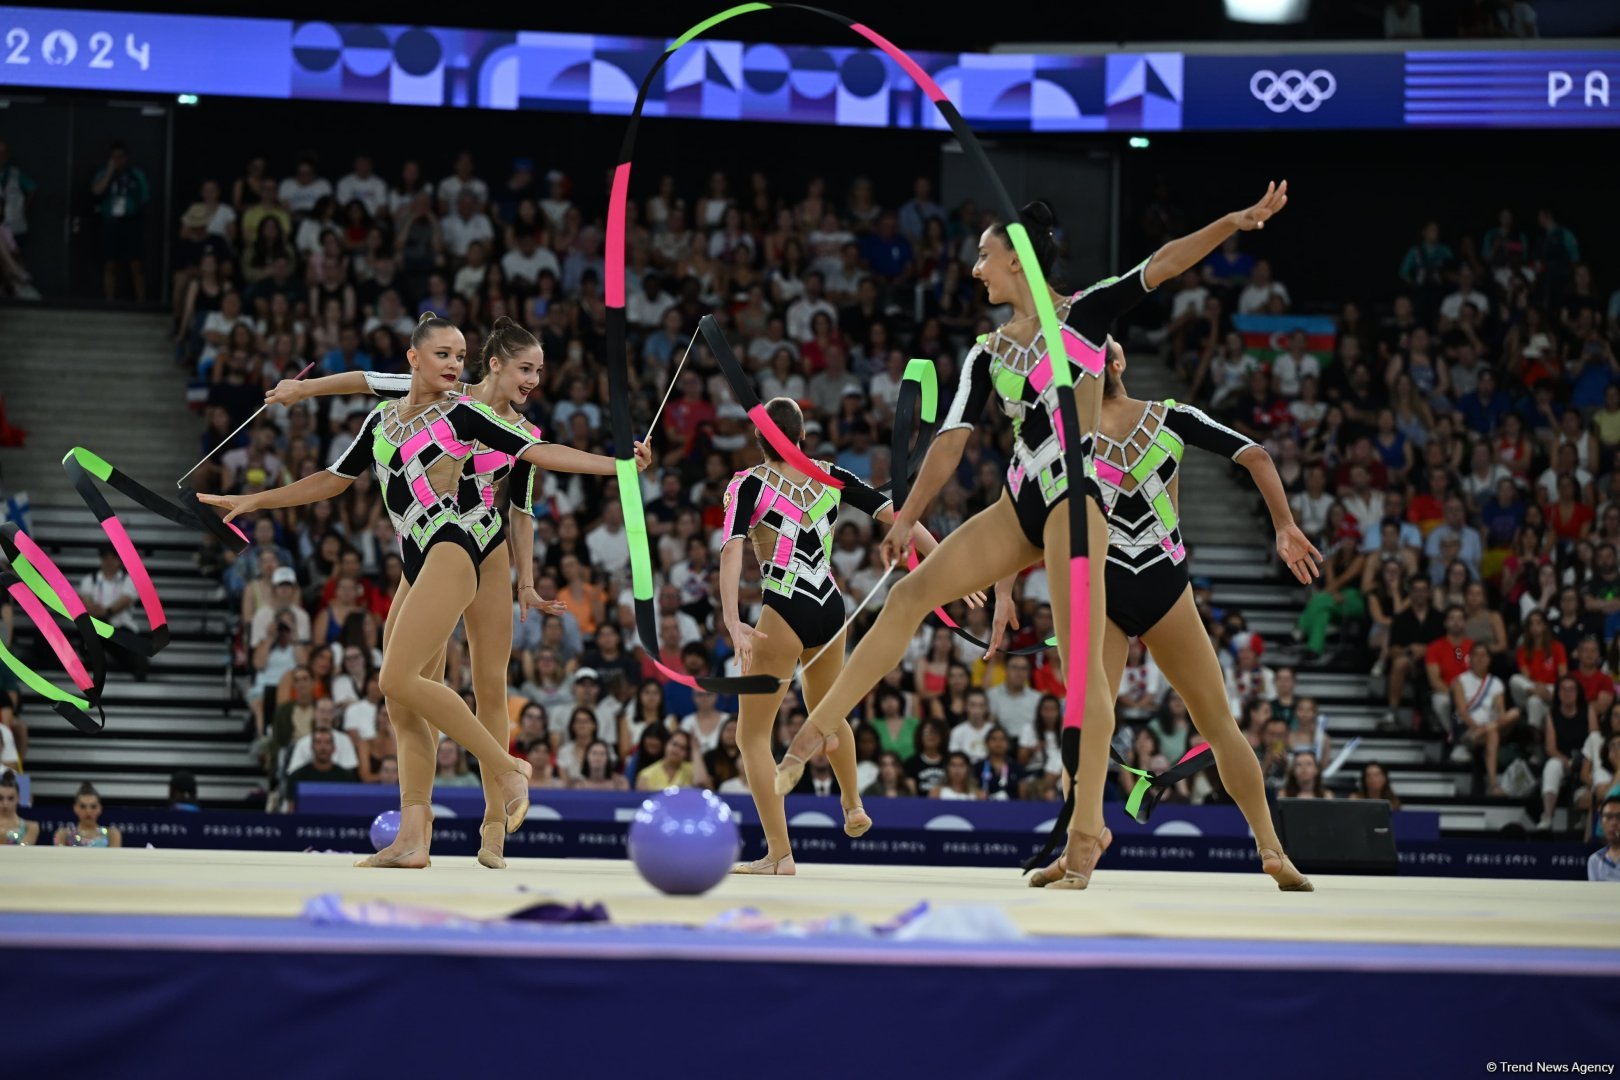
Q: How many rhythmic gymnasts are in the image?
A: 5